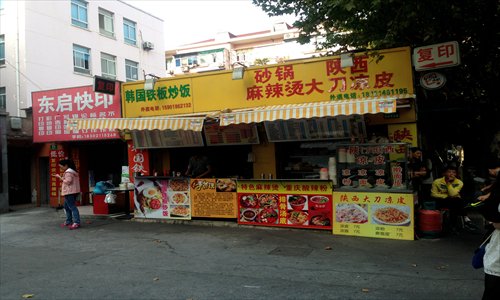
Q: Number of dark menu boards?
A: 3